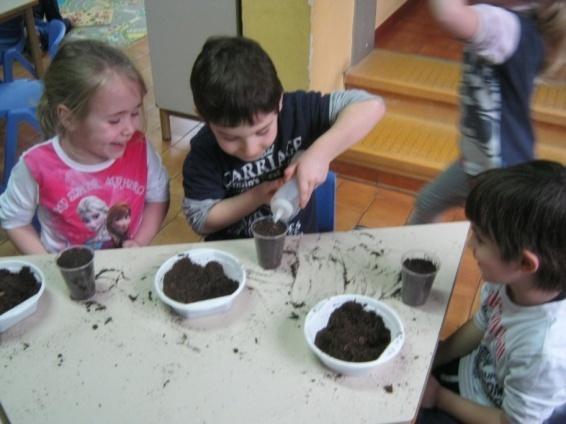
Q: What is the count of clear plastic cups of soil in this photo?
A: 3